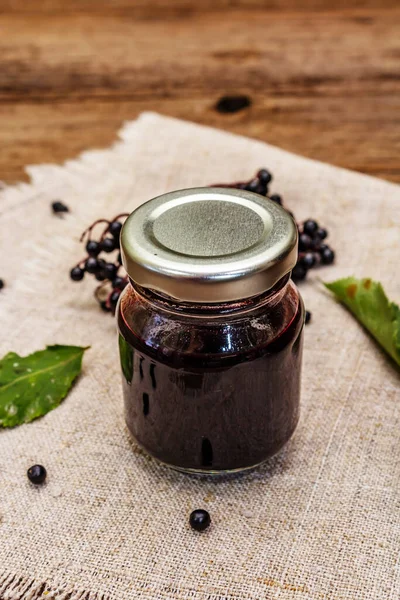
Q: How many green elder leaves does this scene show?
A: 2